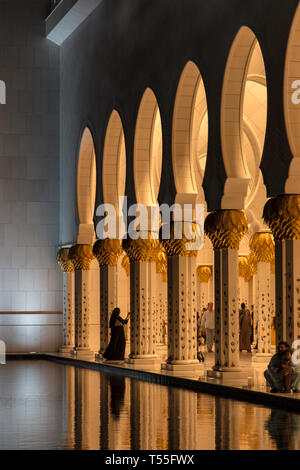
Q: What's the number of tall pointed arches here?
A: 6